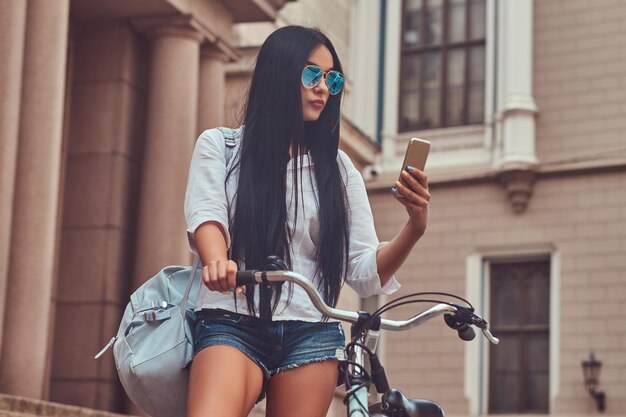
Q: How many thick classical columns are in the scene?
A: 4